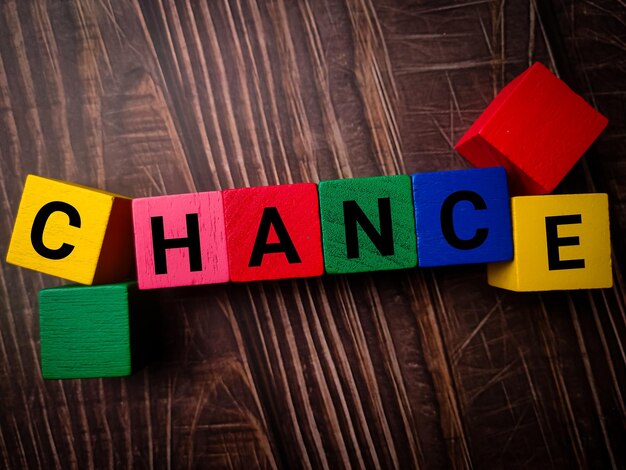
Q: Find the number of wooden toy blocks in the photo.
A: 8